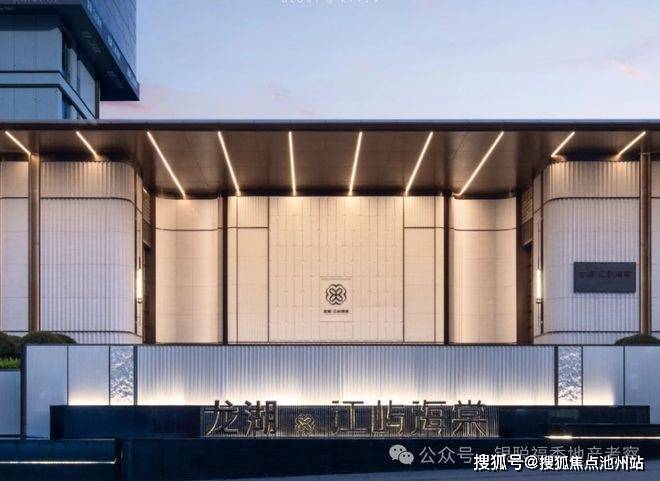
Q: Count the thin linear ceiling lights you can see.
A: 10